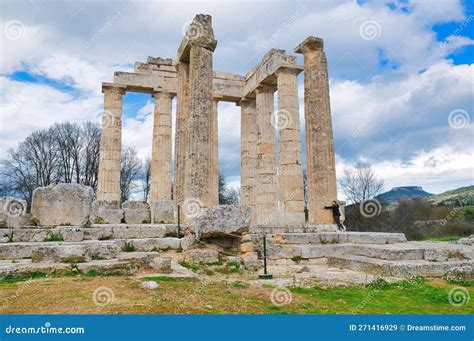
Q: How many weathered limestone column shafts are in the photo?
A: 9